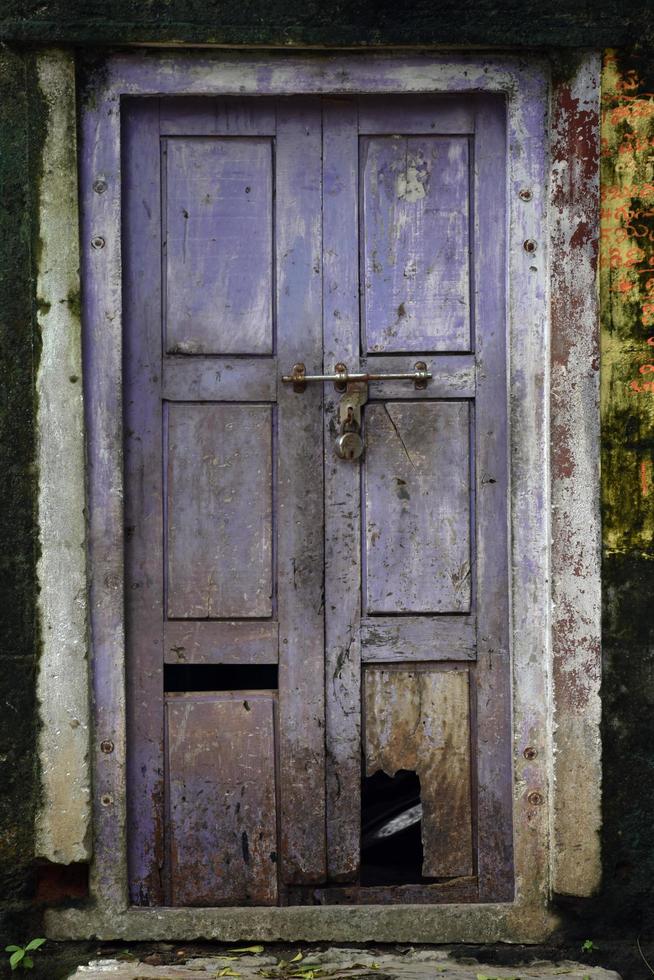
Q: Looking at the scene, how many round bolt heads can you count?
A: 8